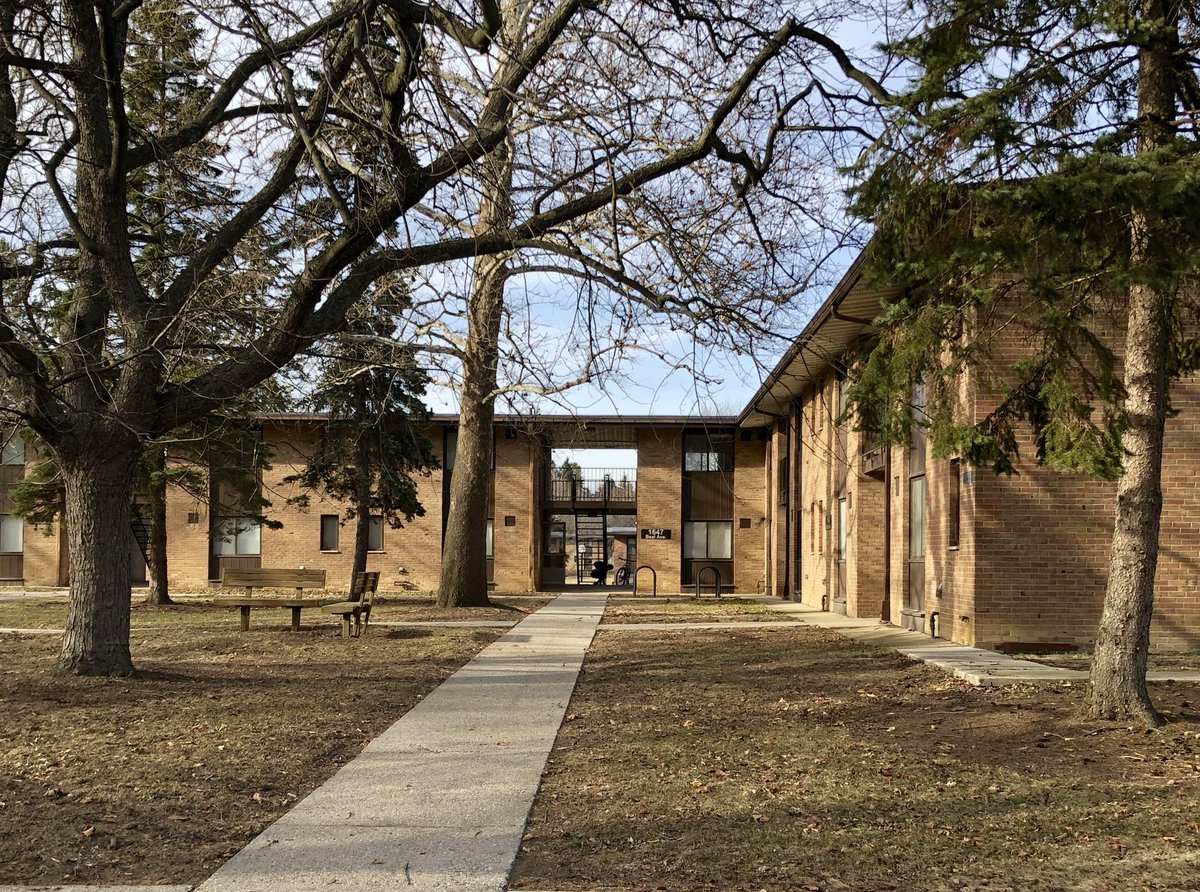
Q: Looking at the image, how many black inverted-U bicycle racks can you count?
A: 2